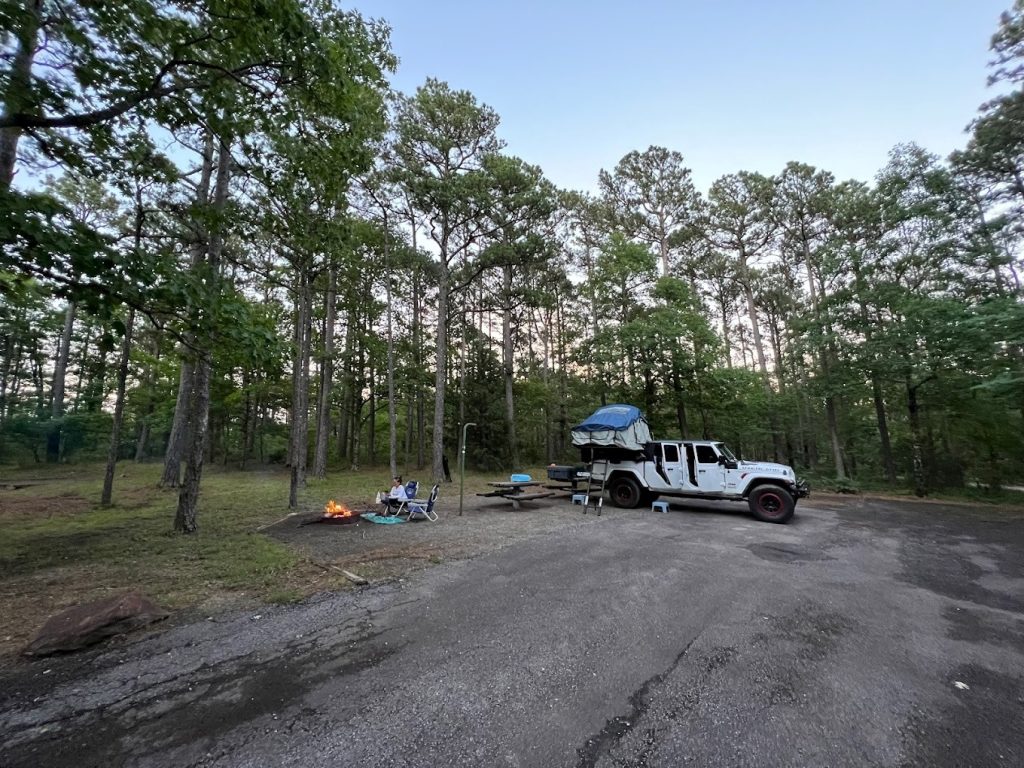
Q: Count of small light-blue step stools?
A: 2